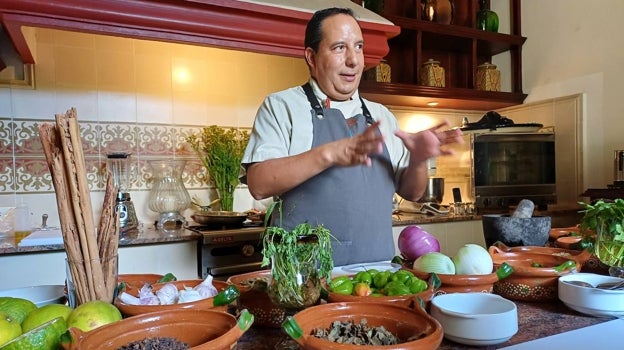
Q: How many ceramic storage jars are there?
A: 3